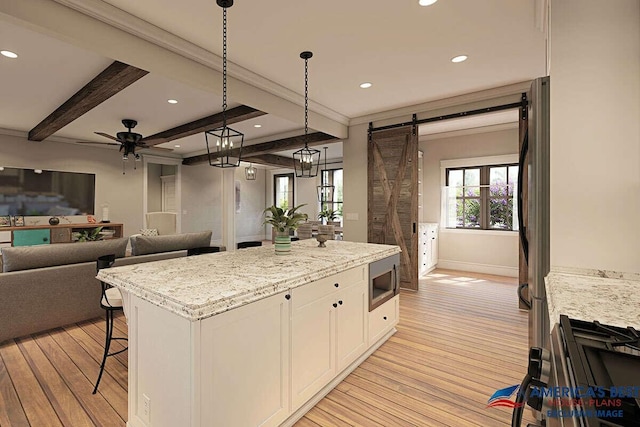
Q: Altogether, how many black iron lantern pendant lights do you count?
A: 4